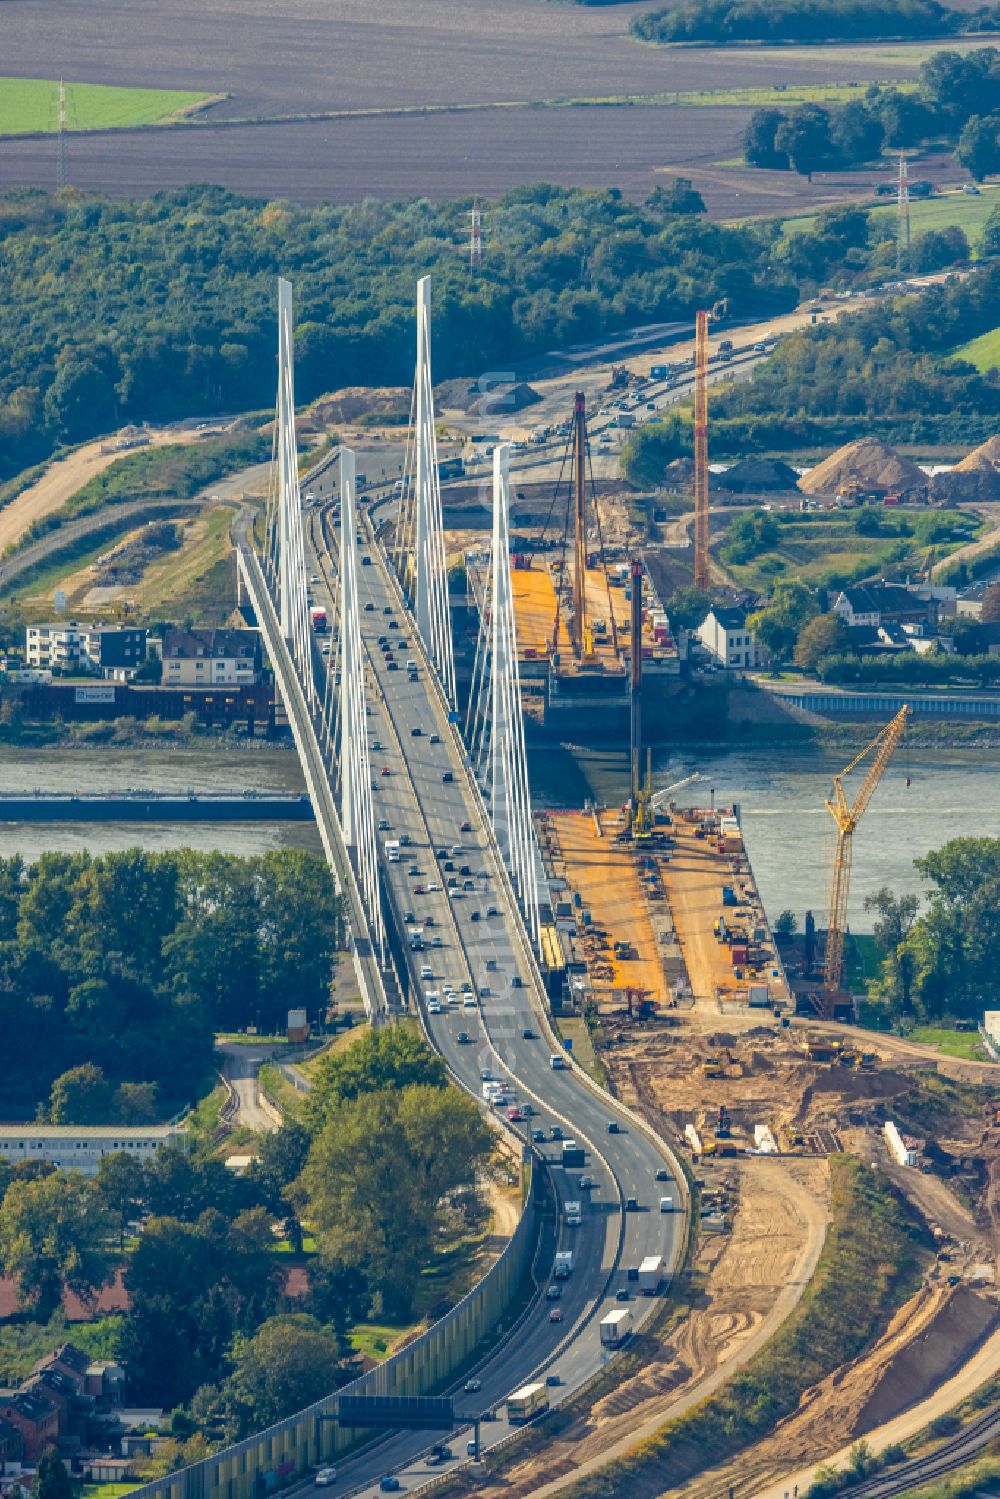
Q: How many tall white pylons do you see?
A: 4